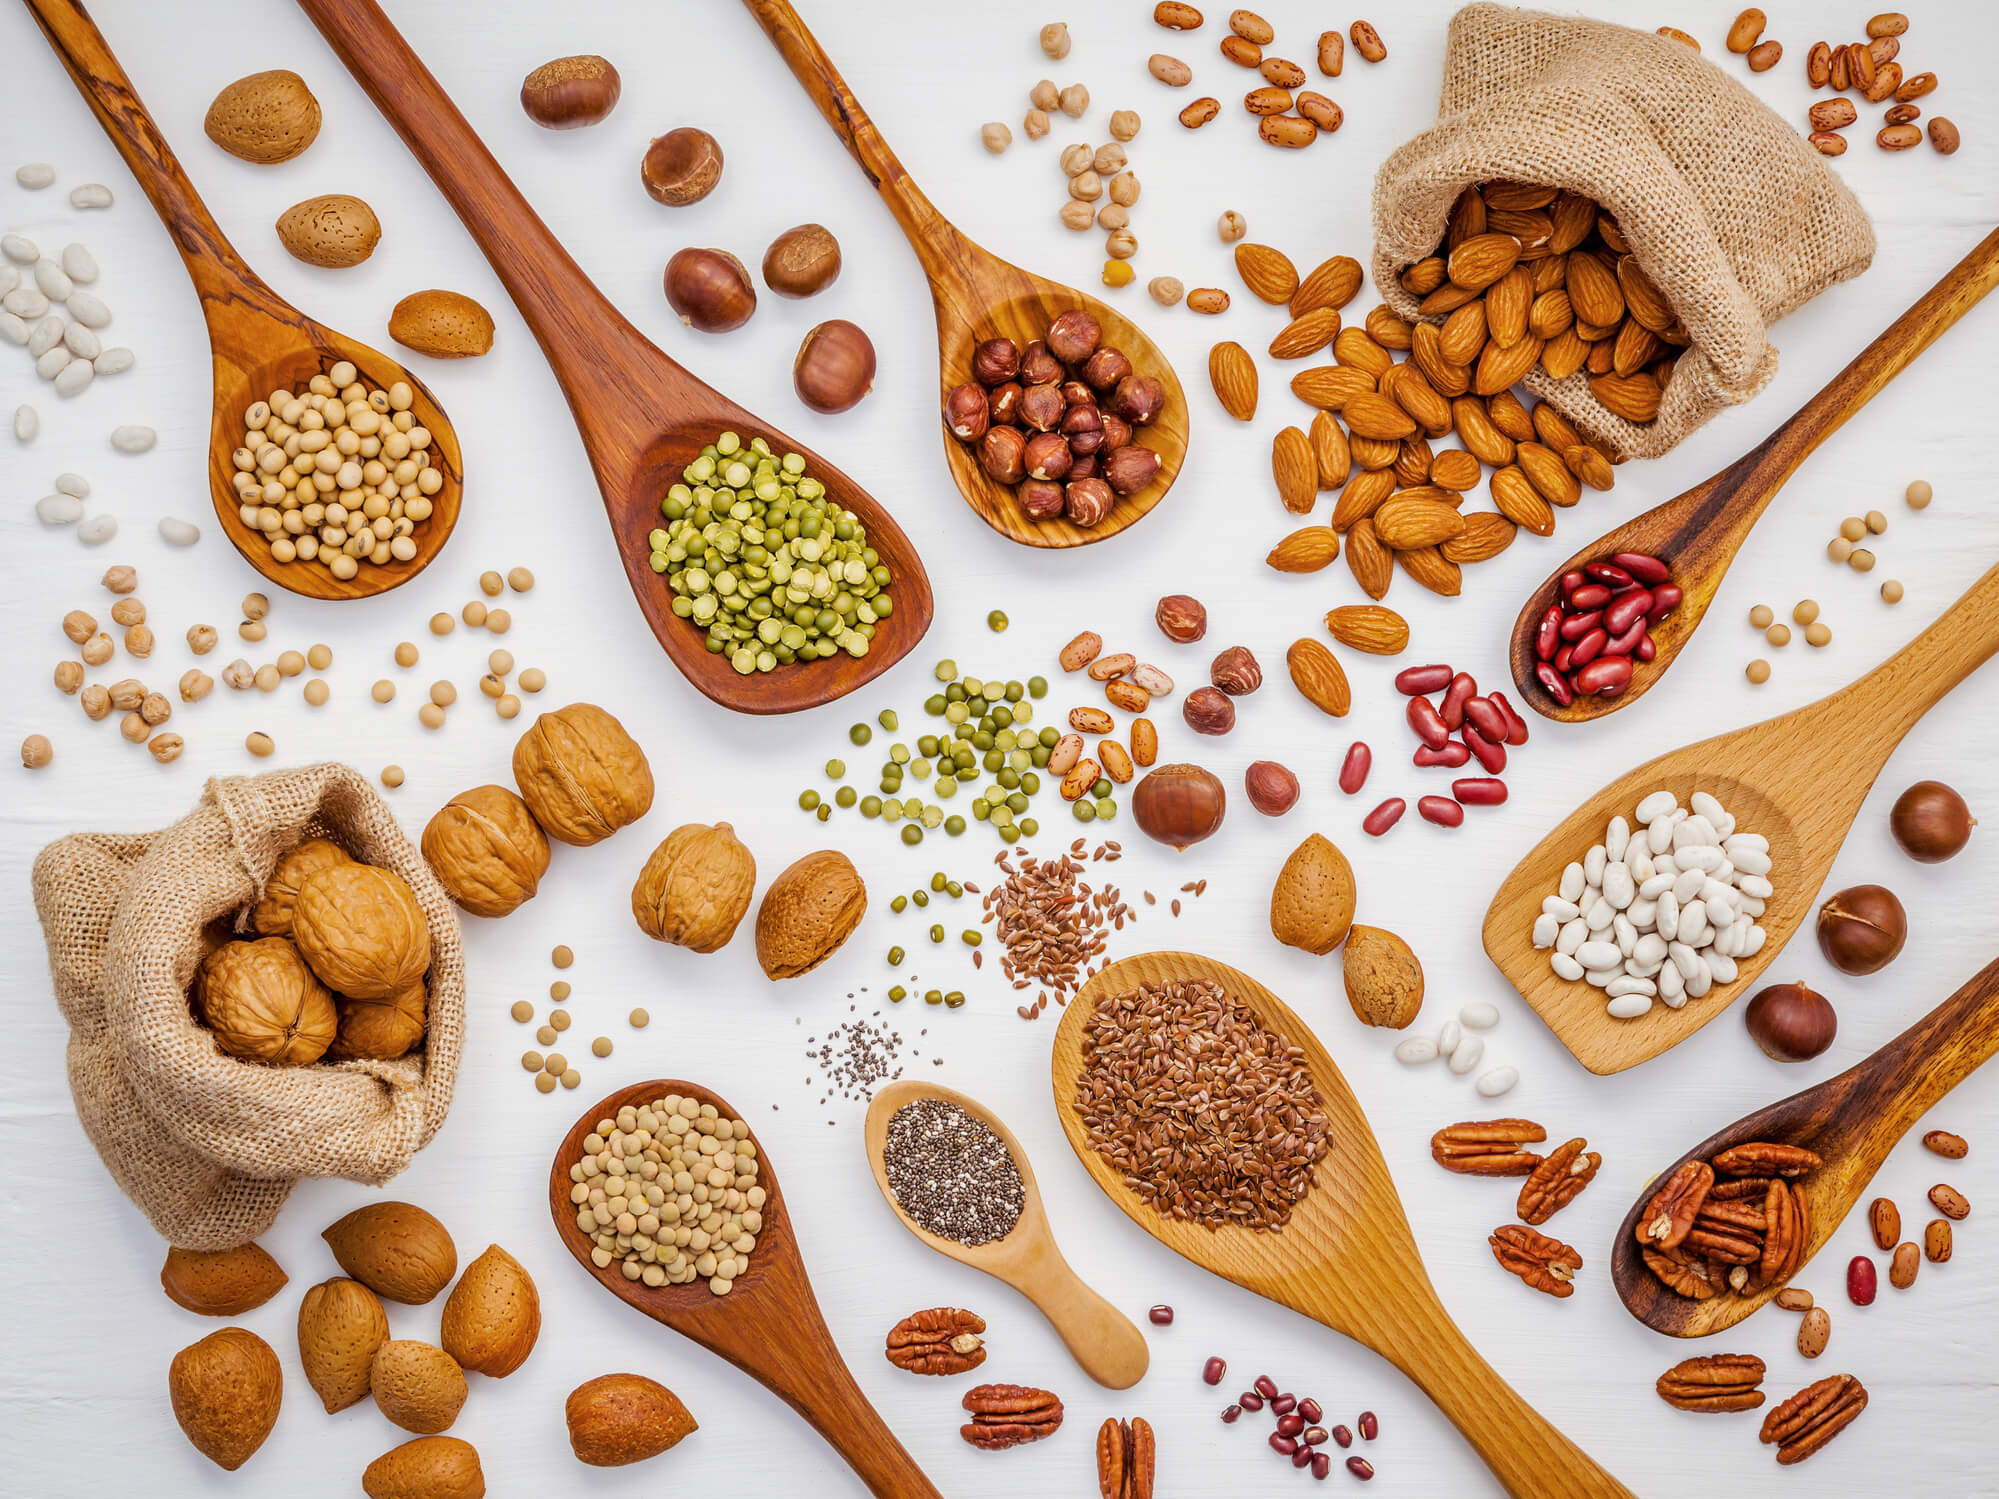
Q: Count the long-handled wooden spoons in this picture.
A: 8